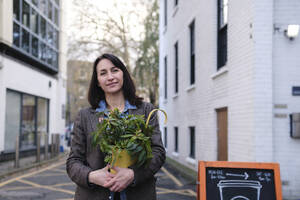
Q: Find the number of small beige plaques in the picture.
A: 2